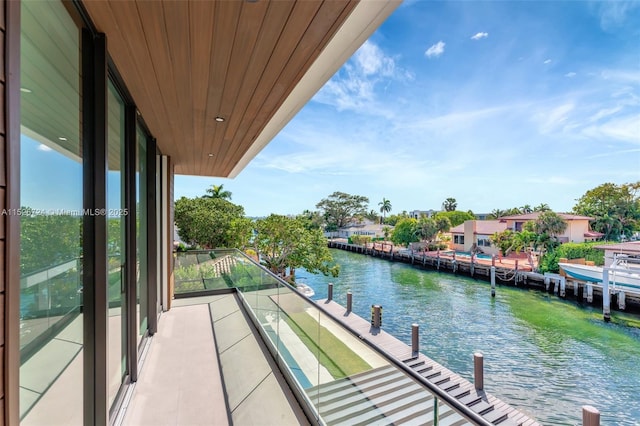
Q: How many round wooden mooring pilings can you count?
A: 6